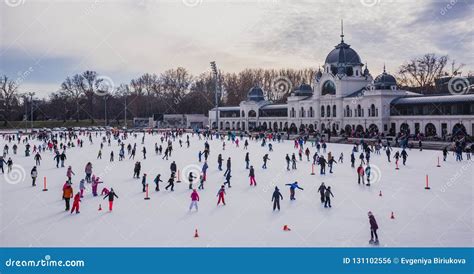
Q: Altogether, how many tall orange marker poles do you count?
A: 7